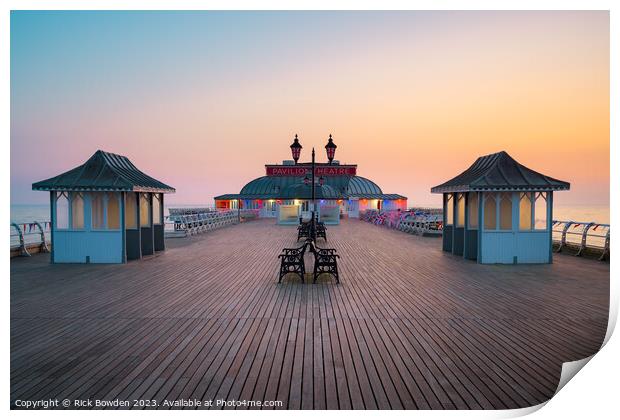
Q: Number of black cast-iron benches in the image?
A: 4